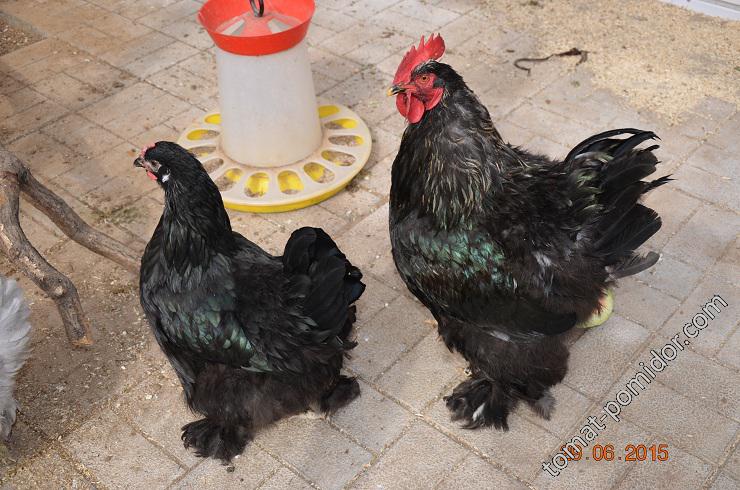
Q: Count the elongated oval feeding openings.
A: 12